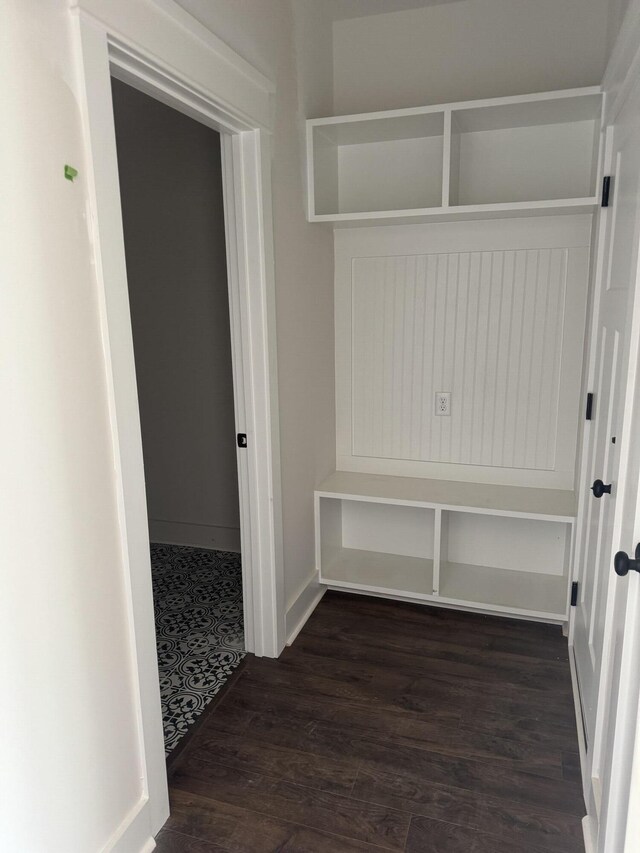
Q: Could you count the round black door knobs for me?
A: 2